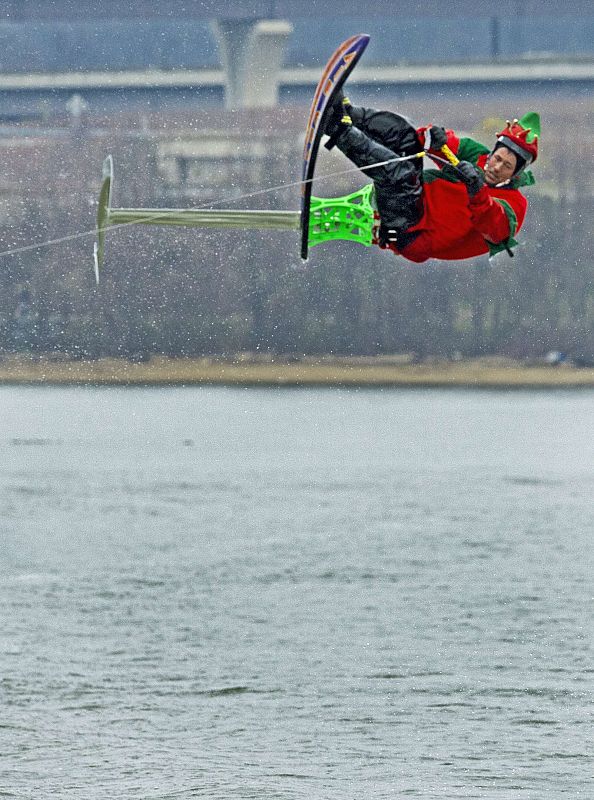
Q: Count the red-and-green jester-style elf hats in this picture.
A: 1